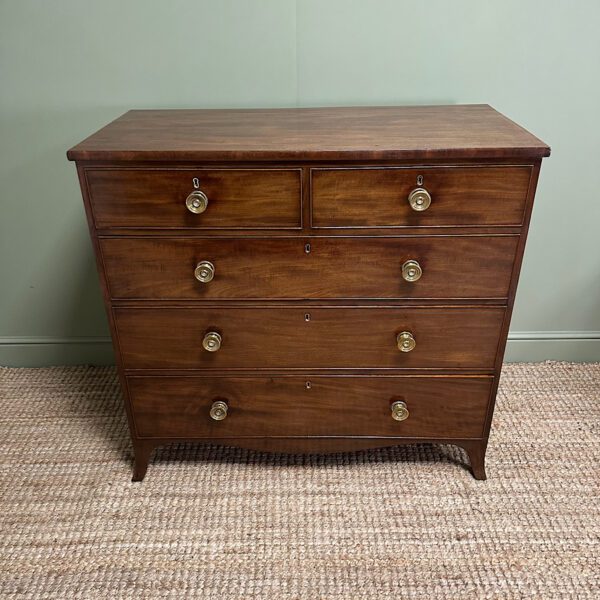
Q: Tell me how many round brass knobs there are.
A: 8